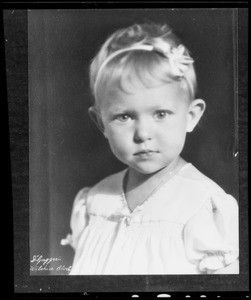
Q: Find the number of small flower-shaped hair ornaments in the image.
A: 1